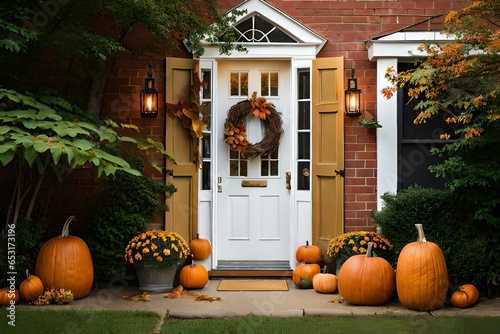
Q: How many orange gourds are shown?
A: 12